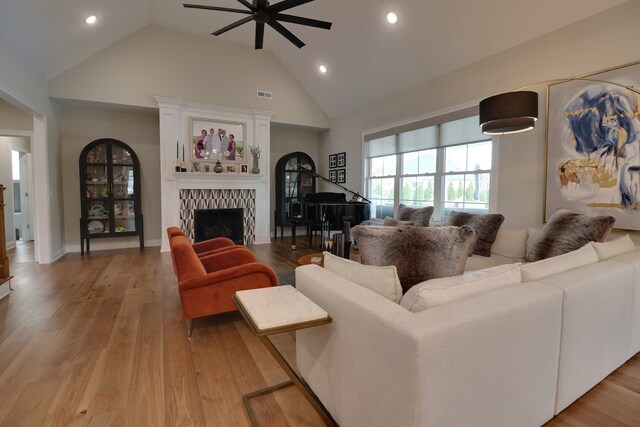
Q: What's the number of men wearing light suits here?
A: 3